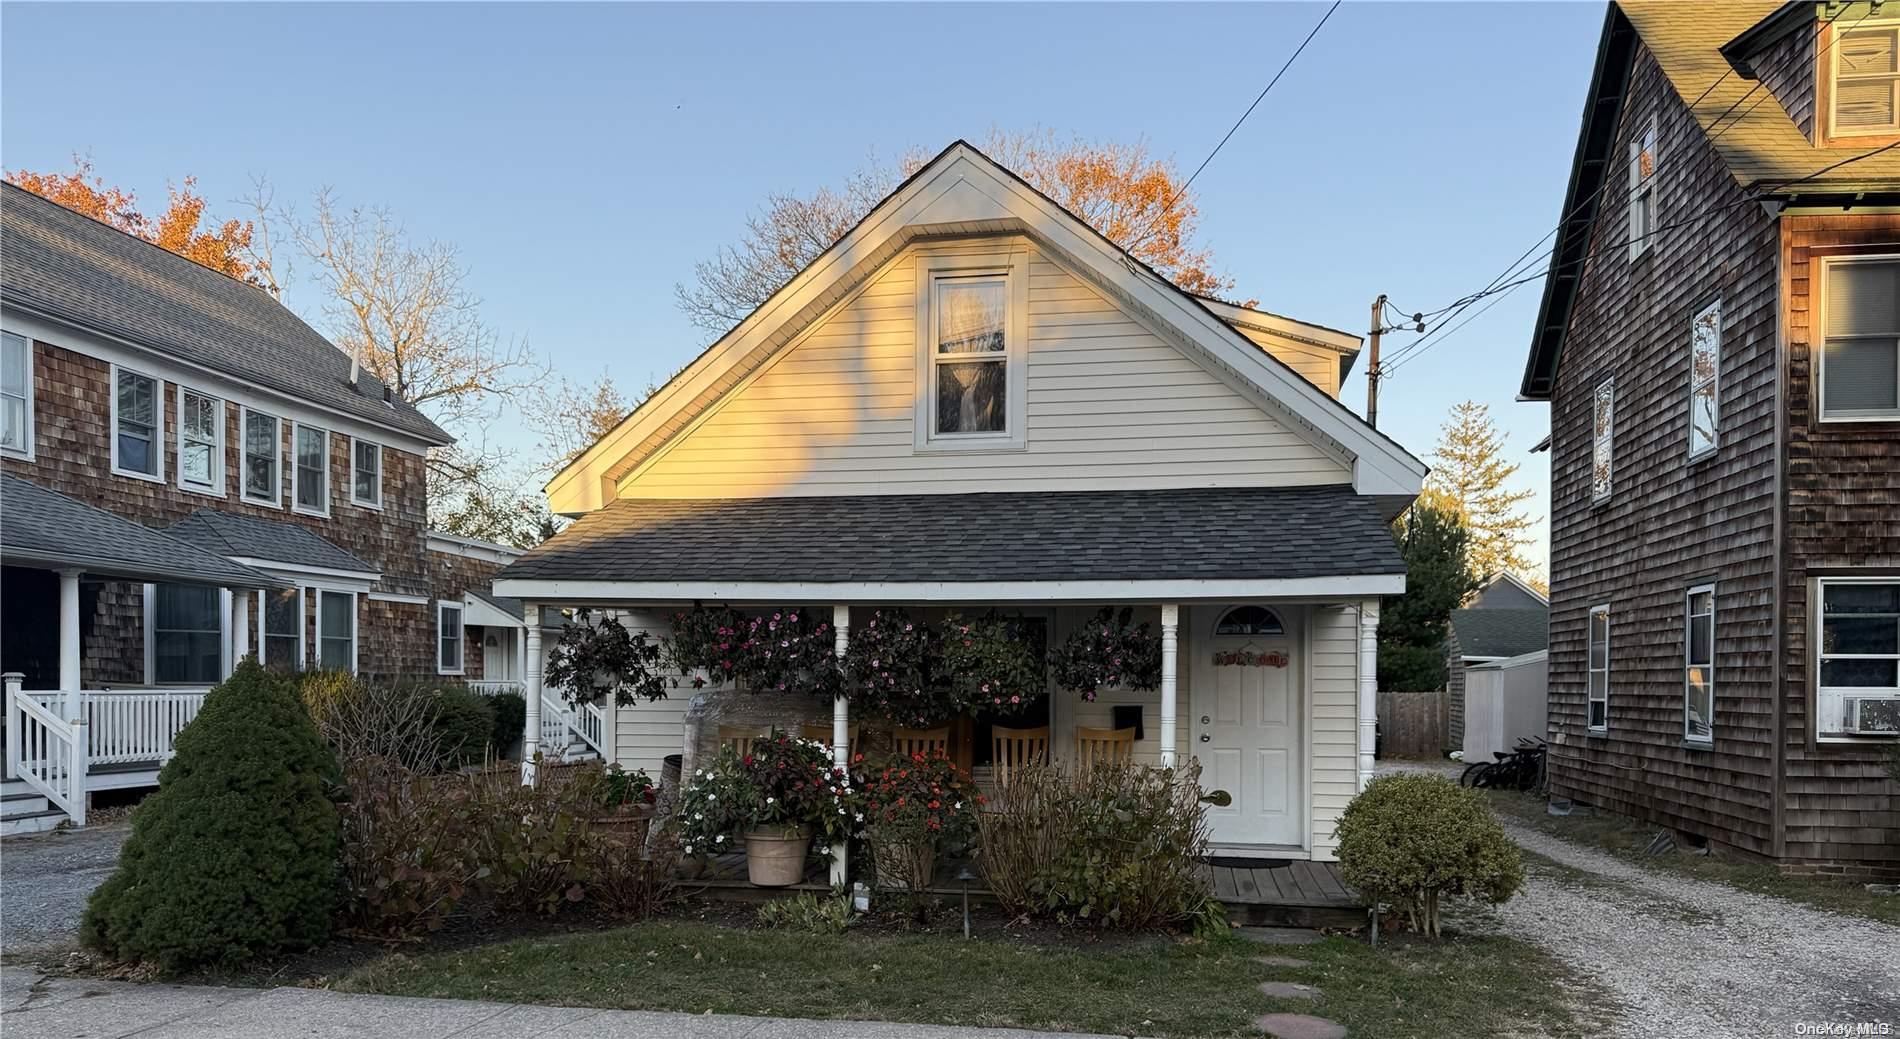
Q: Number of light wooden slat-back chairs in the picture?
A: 5